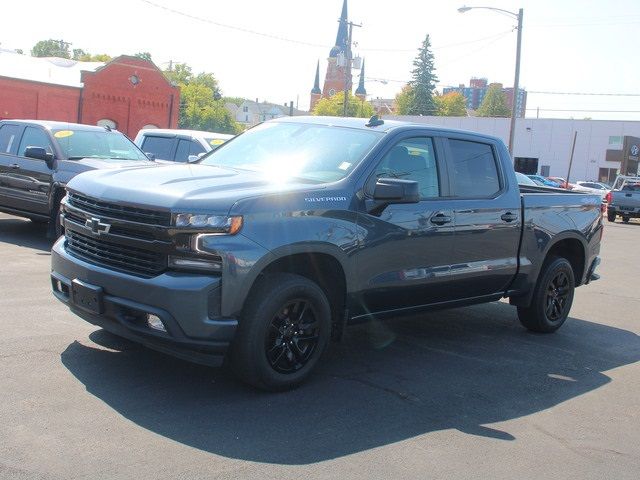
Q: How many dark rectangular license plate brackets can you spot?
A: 1